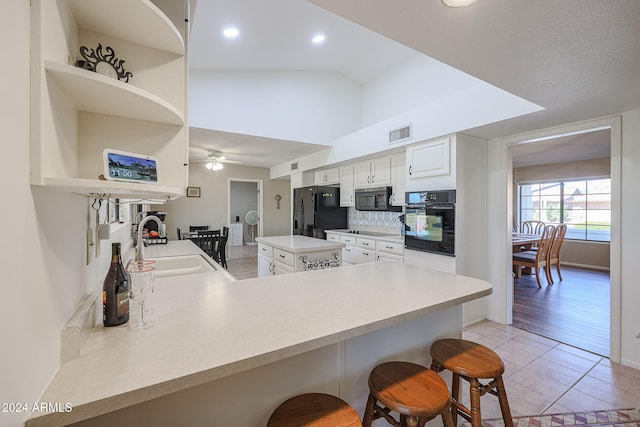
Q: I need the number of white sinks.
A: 1